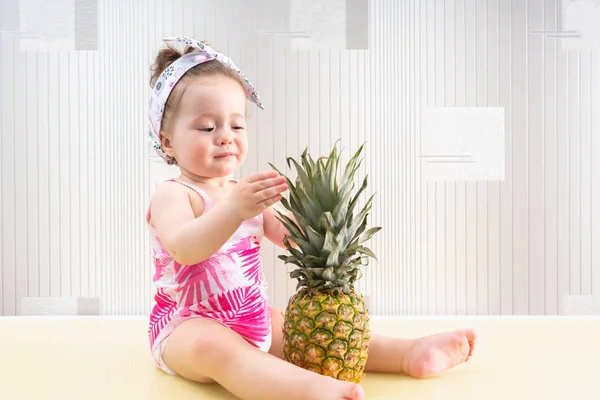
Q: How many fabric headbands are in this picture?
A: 1